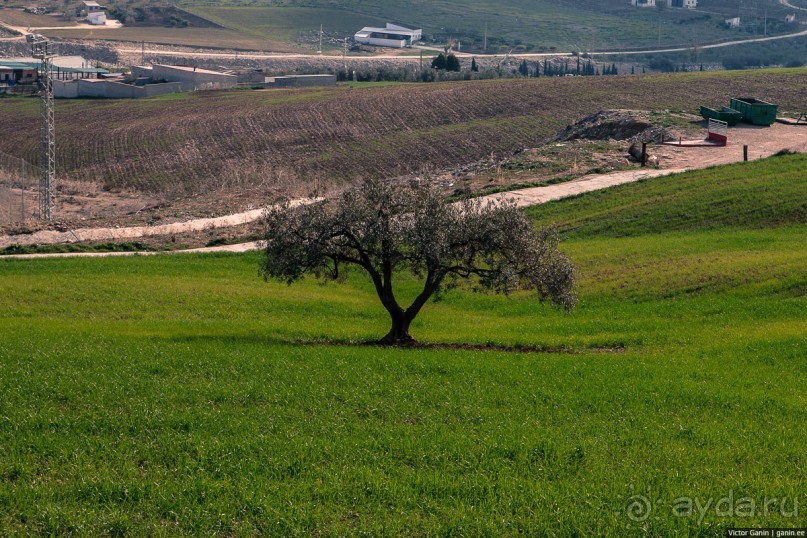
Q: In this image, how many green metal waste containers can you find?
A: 2